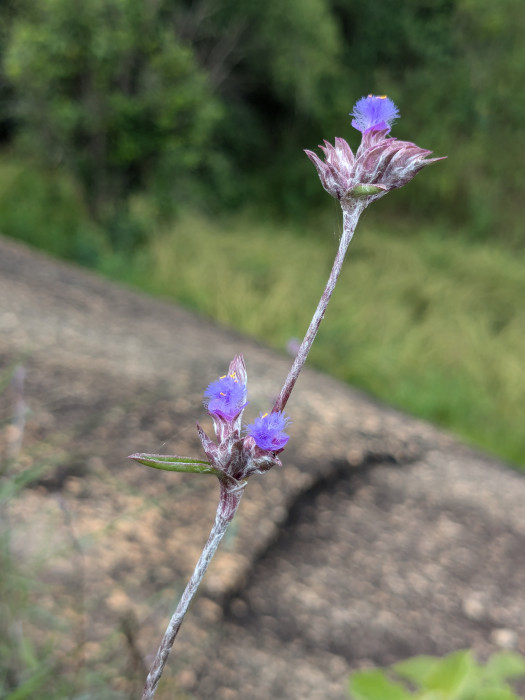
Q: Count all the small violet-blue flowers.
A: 3